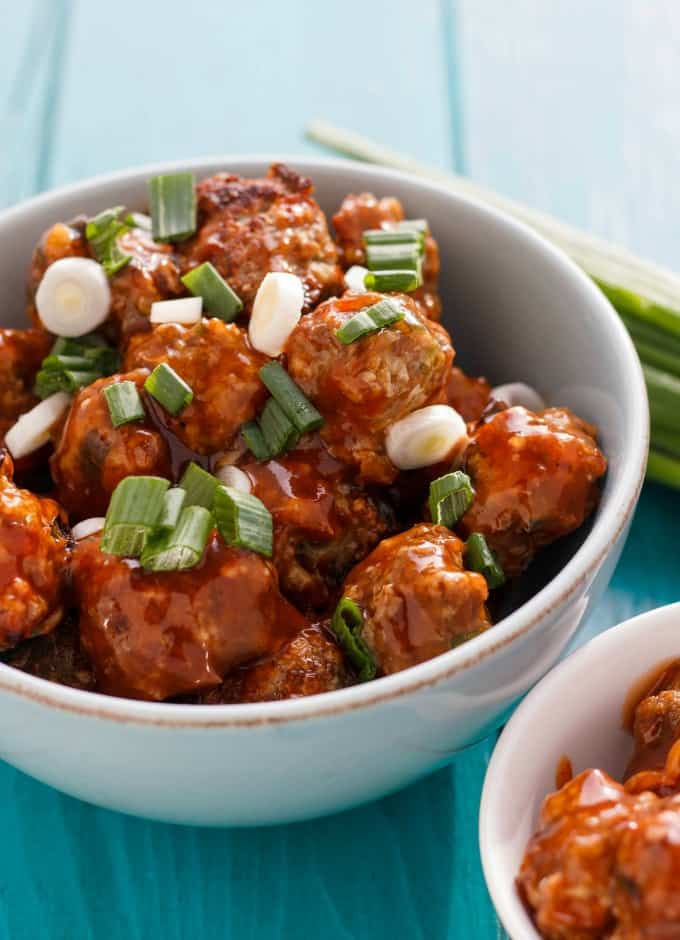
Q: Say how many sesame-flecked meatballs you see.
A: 0